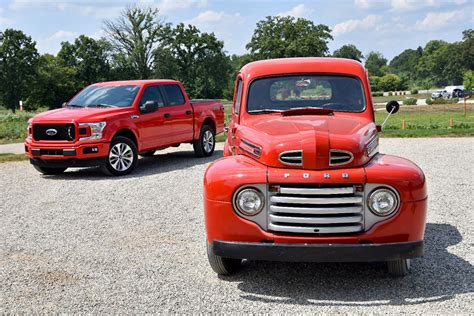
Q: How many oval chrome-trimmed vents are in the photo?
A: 2